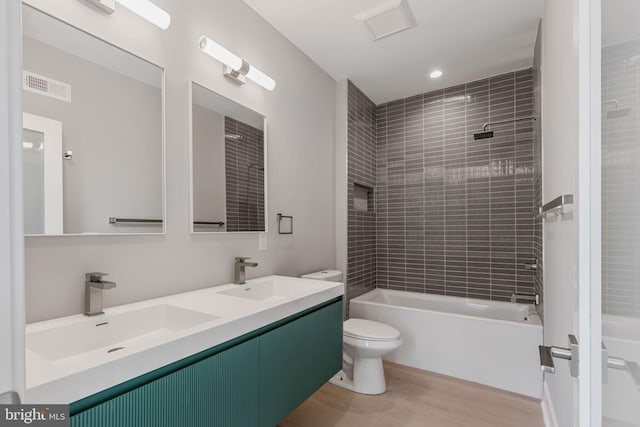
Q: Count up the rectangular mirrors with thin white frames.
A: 2